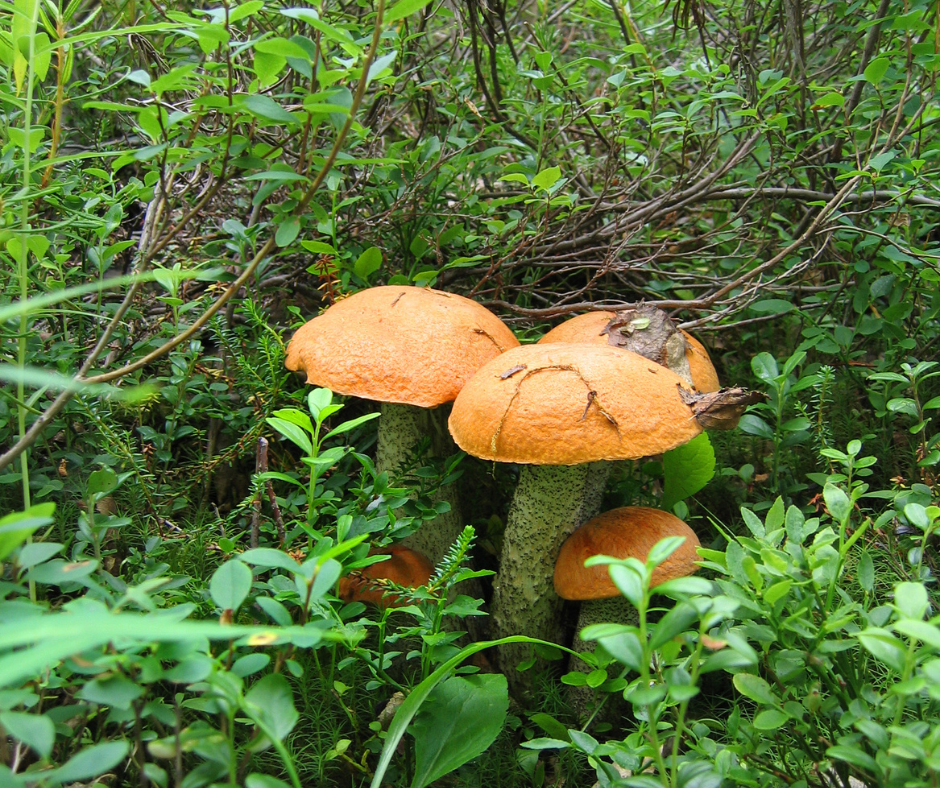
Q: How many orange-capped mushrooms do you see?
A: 5